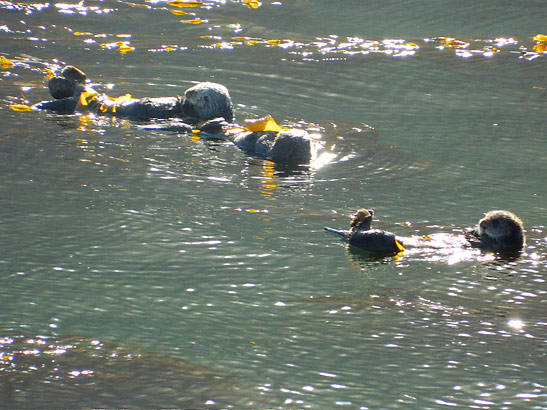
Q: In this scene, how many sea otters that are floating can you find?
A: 3